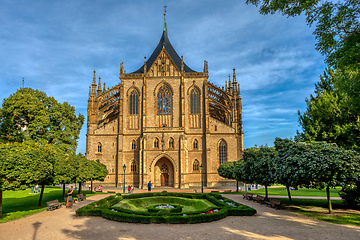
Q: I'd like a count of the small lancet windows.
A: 7